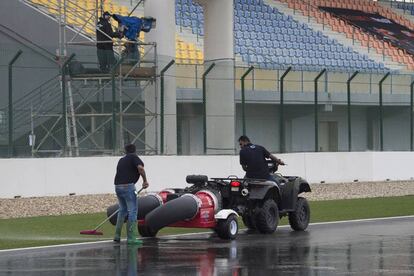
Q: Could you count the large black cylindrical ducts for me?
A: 2